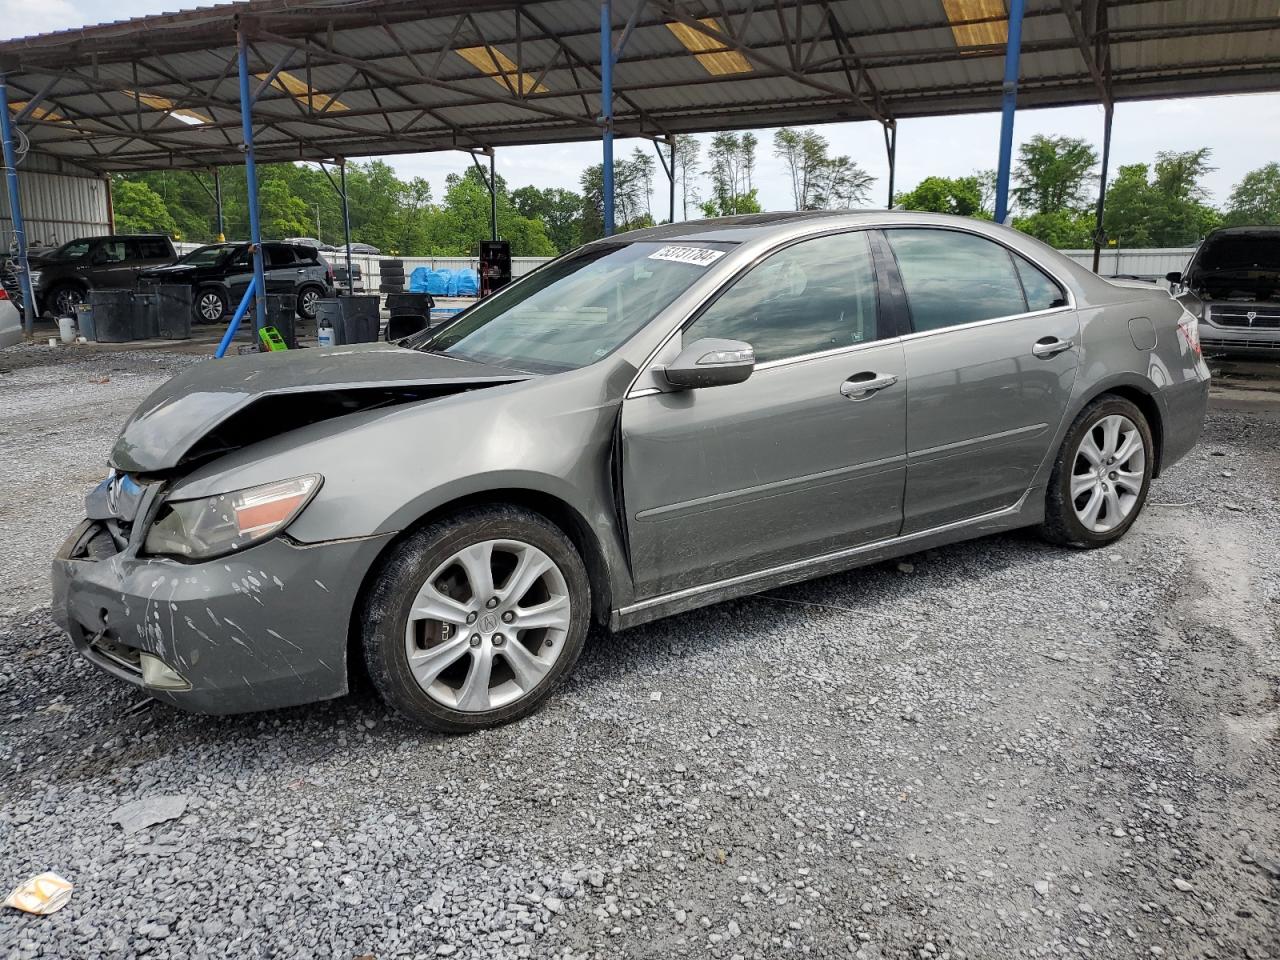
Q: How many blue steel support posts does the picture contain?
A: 4